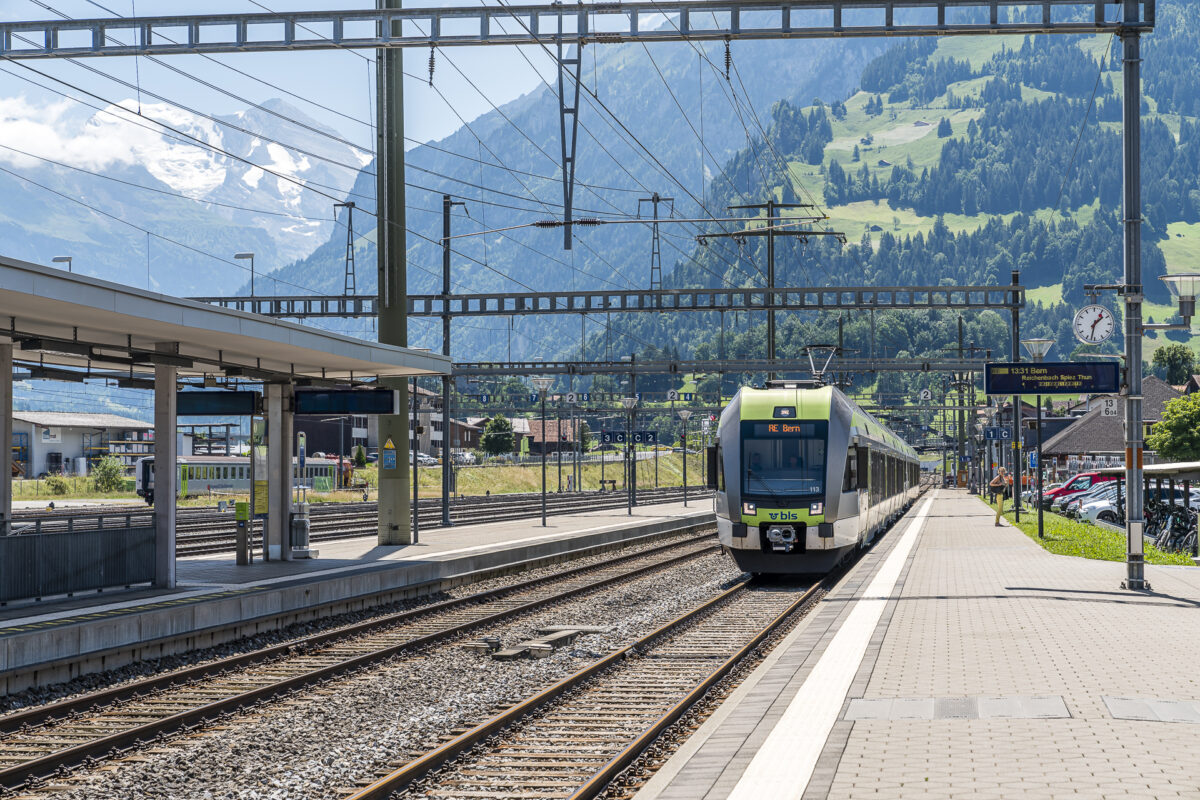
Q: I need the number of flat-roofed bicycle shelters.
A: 1